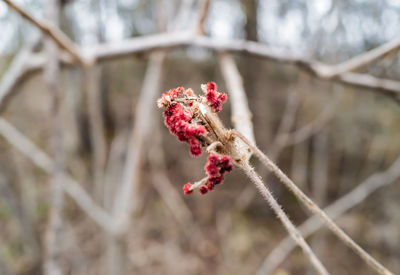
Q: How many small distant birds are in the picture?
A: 0